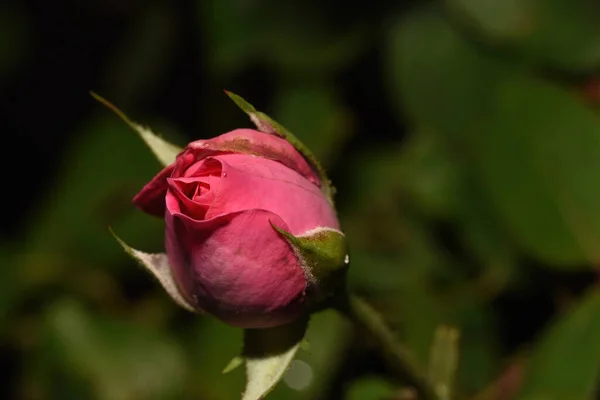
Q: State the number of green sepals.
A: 5